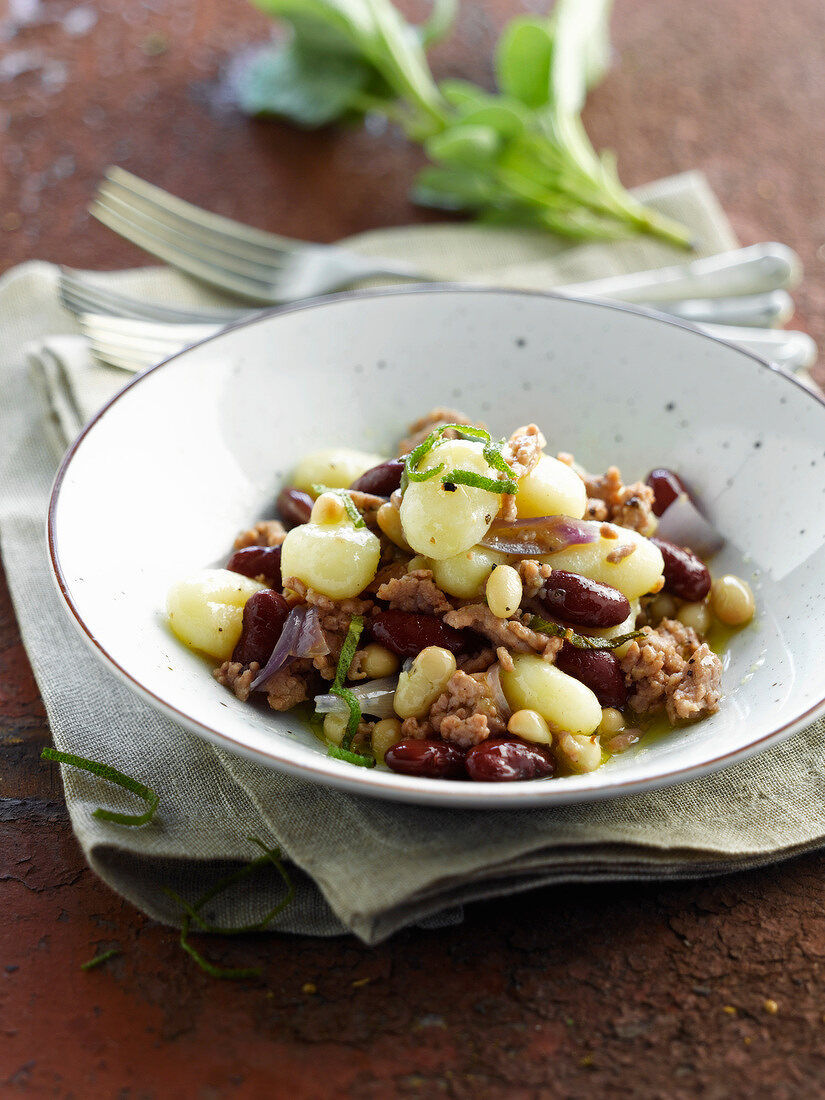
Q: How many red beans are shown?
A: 11